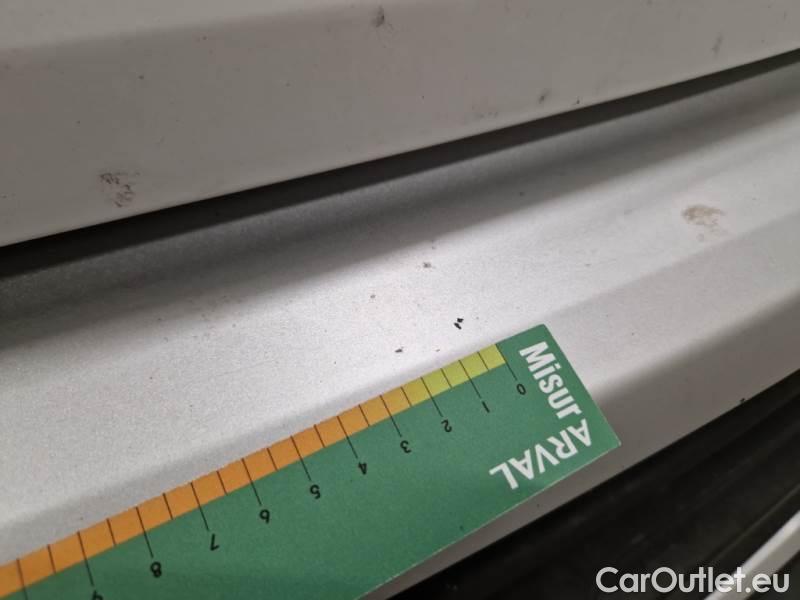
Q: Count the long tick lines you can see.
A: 11